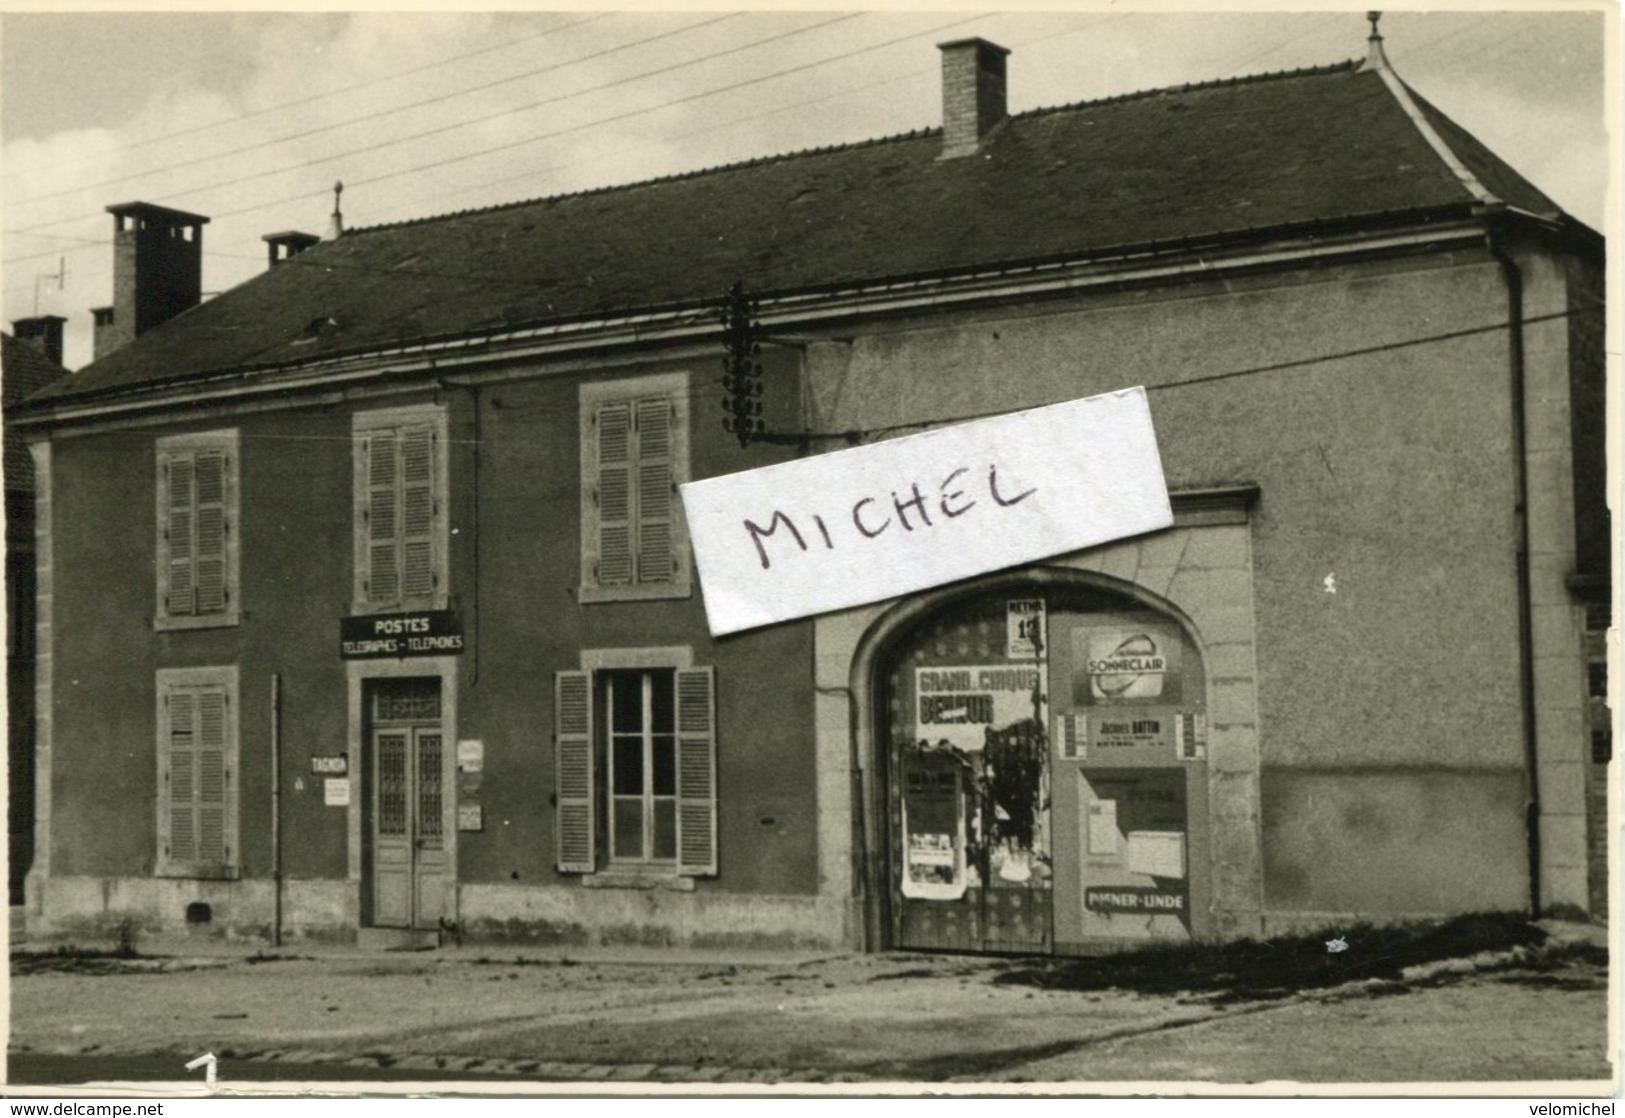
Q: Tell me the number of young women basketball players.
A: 0